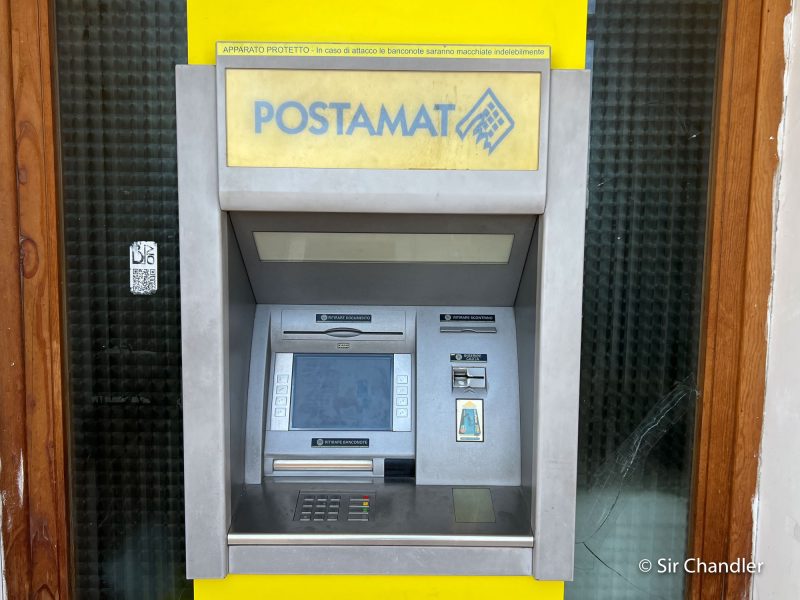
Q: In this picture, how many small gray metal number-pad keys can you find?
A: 12